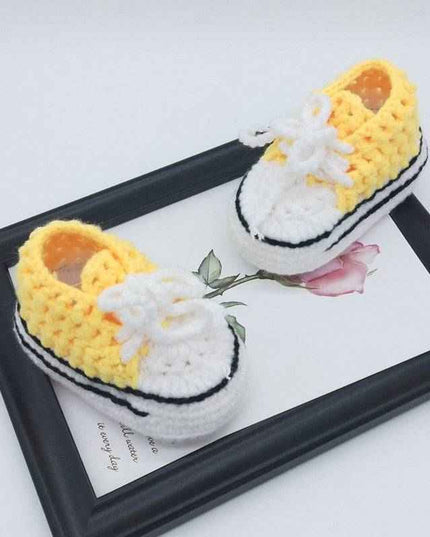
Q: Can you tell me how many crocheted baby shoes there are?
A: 2